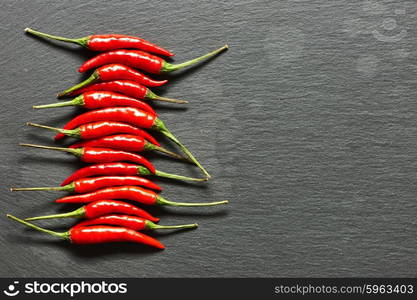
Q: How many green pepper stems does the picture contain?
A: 15